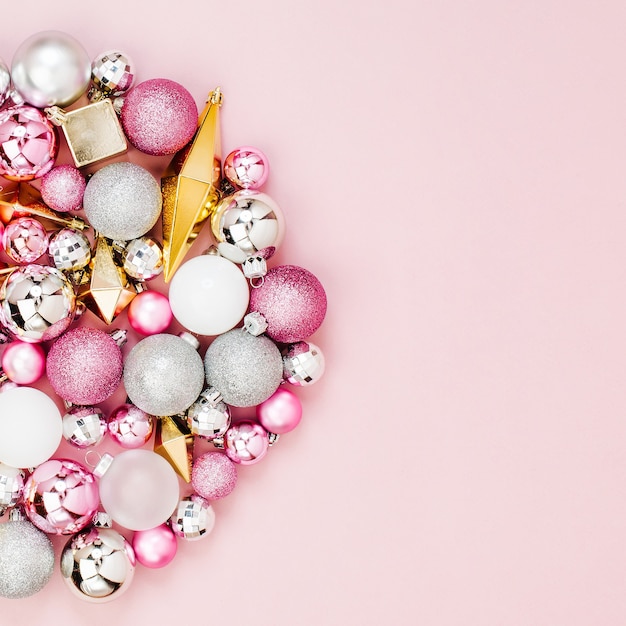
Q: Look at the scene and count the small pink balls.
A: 10